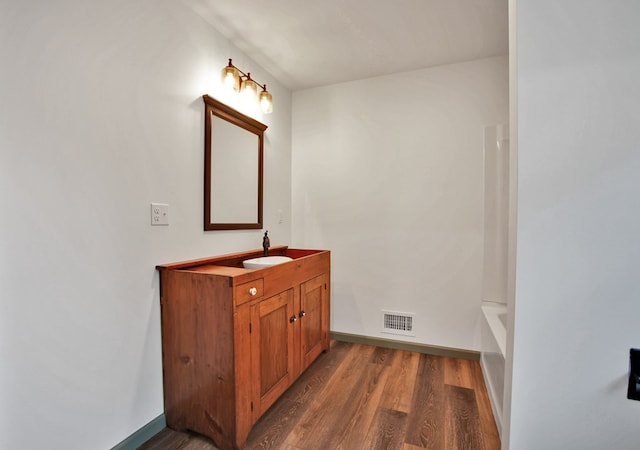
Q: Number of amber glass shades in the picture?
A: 3